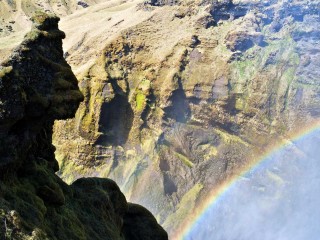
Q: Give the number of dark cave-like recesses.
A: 2